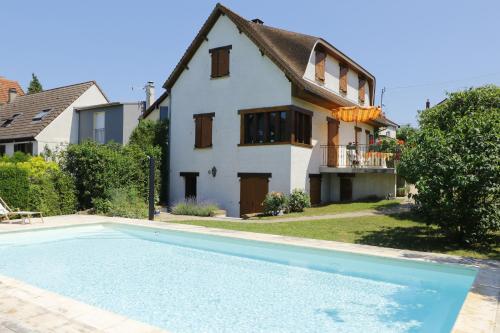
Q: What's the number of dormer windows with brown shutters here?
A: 3